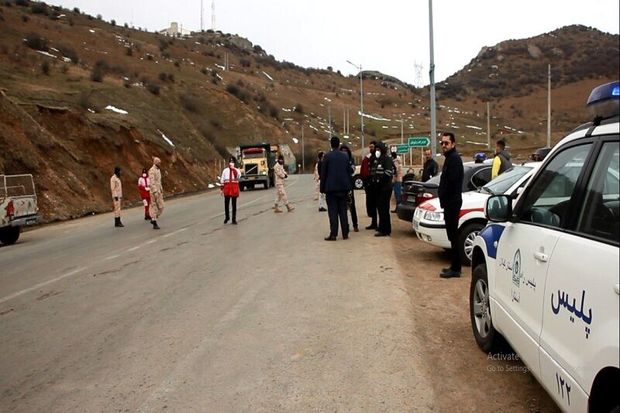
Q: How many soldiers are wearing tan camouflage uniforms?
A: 3